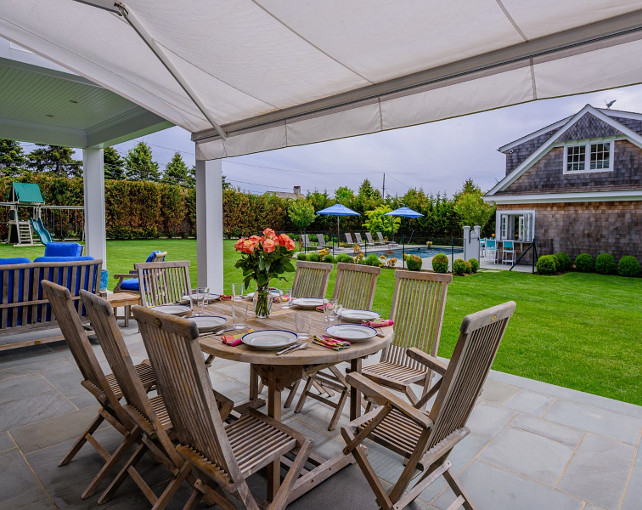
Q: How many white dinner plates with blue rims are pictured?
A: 8